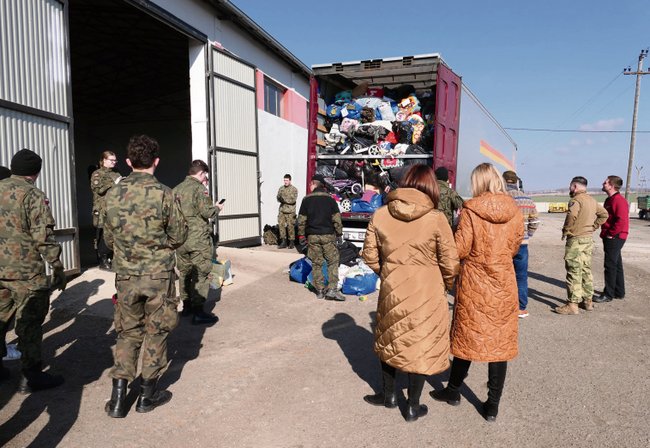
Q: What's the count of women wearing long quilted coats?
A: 2